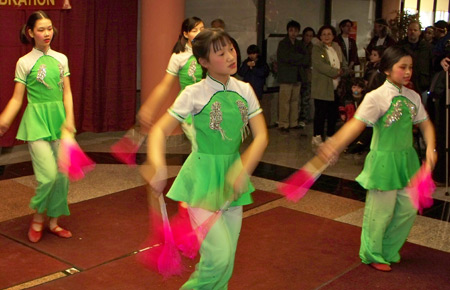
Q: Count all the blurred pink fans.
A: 6